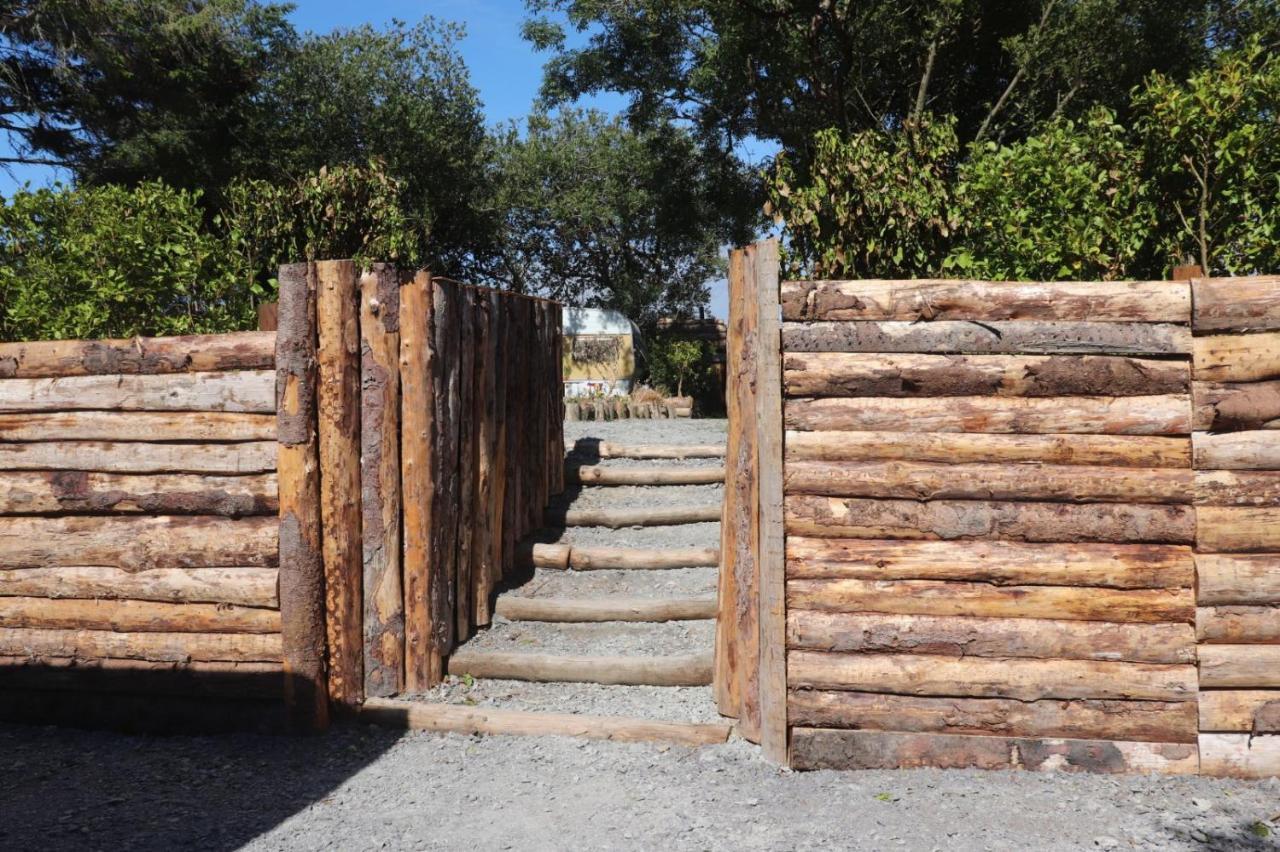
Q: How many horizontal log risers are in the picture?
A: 7